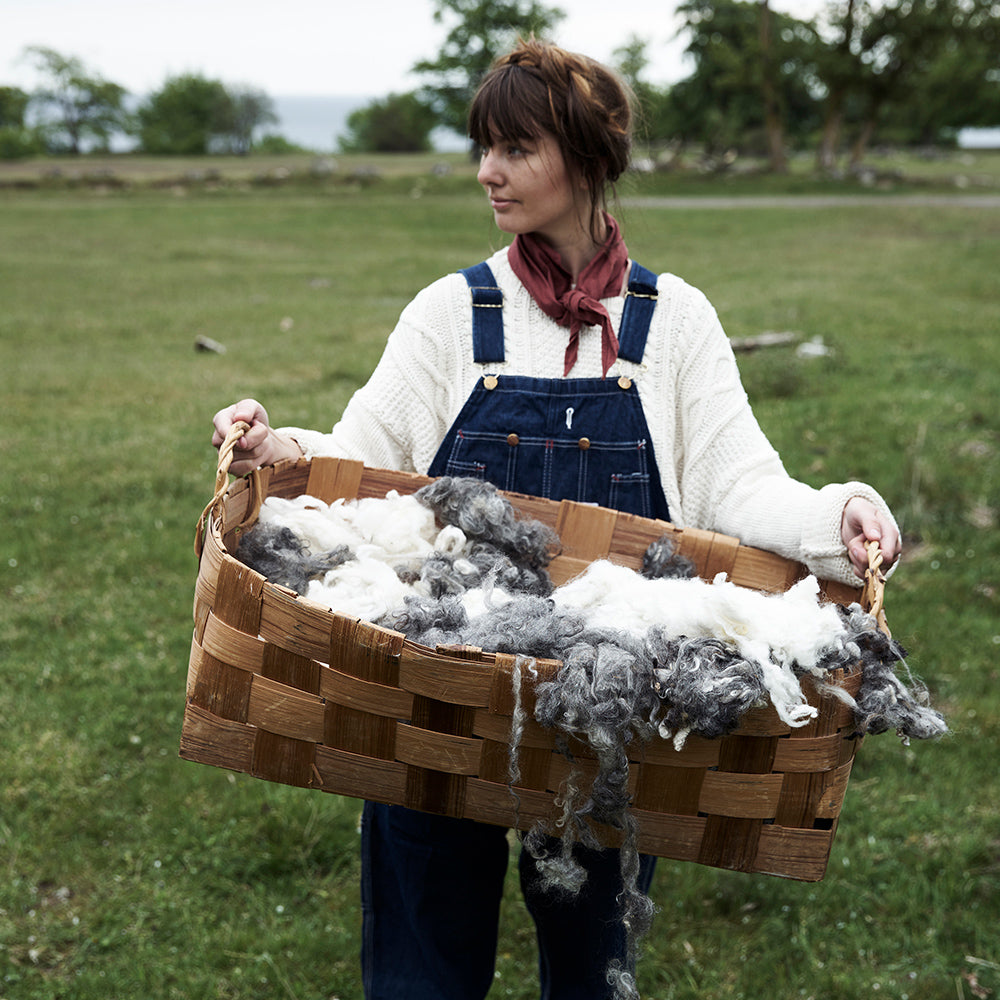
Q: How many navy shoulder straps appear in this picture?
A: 2